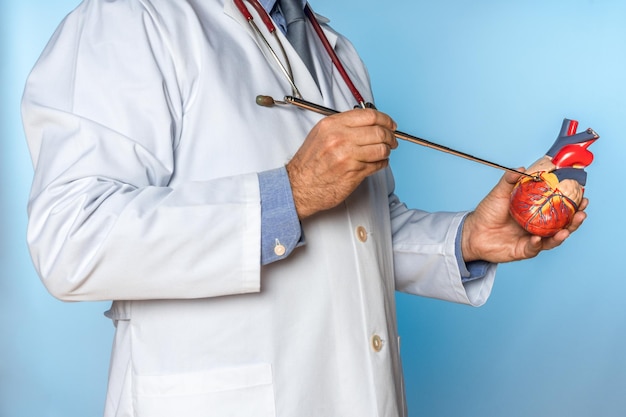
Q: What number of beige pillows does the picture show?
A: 0